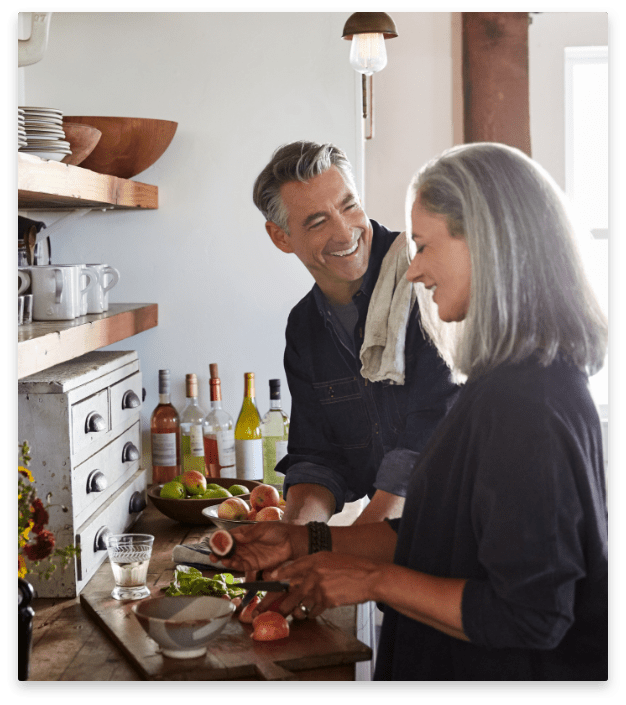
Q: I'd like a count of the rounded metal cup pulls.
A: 6